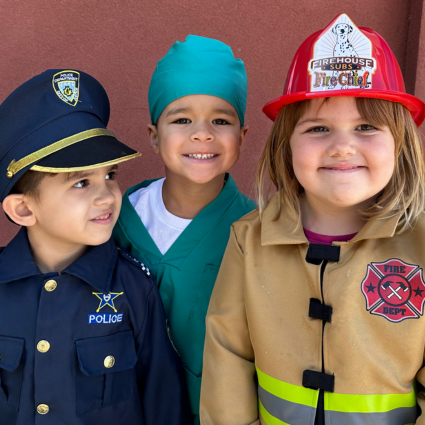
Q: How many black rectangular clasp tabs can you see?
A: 3